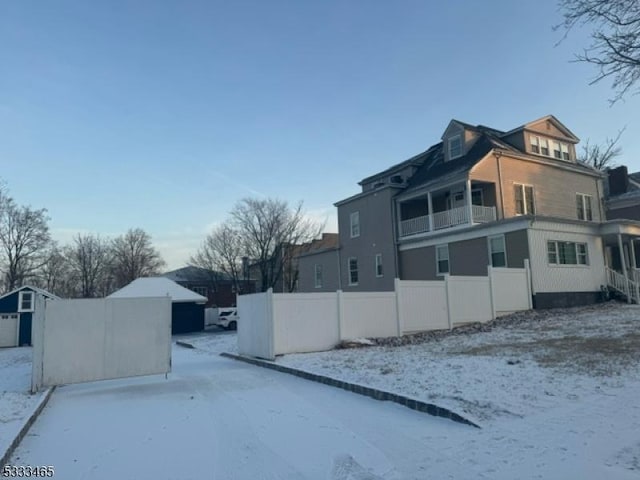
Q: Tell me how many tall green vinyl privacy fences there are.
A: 0